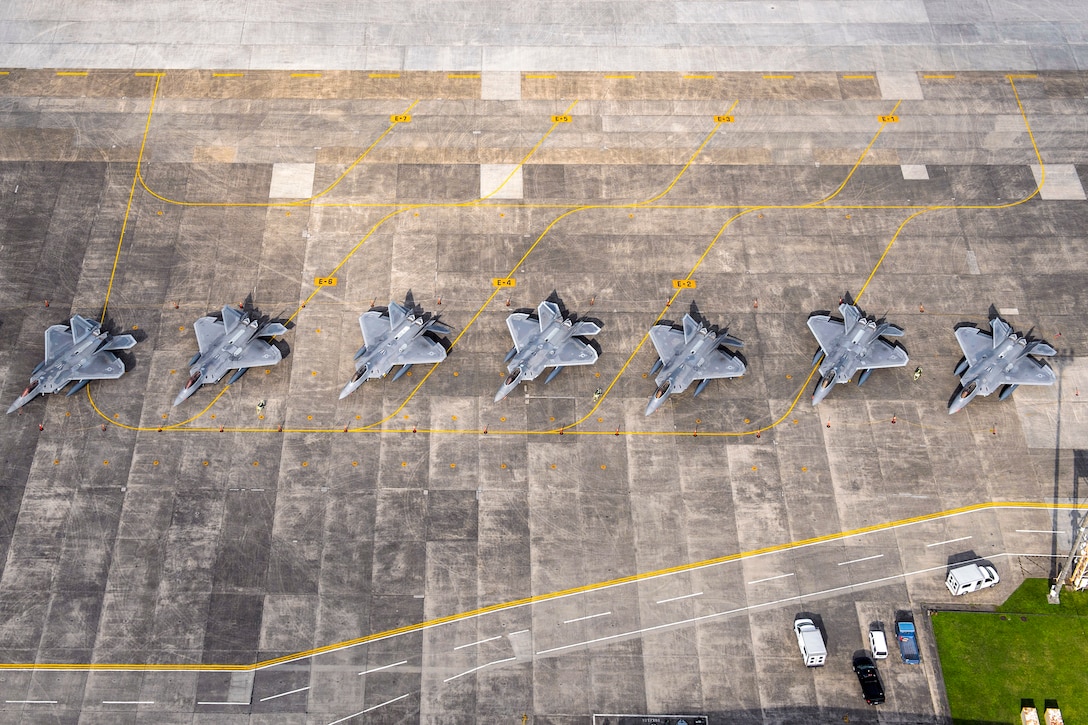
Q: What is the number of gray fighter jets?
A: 7